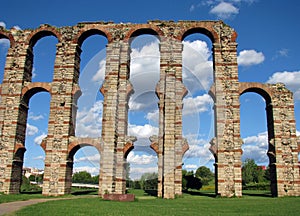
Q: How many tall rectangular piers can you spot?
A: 6